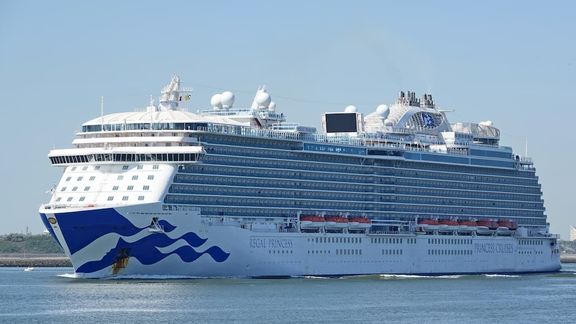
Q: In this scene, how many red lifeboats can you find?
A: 8